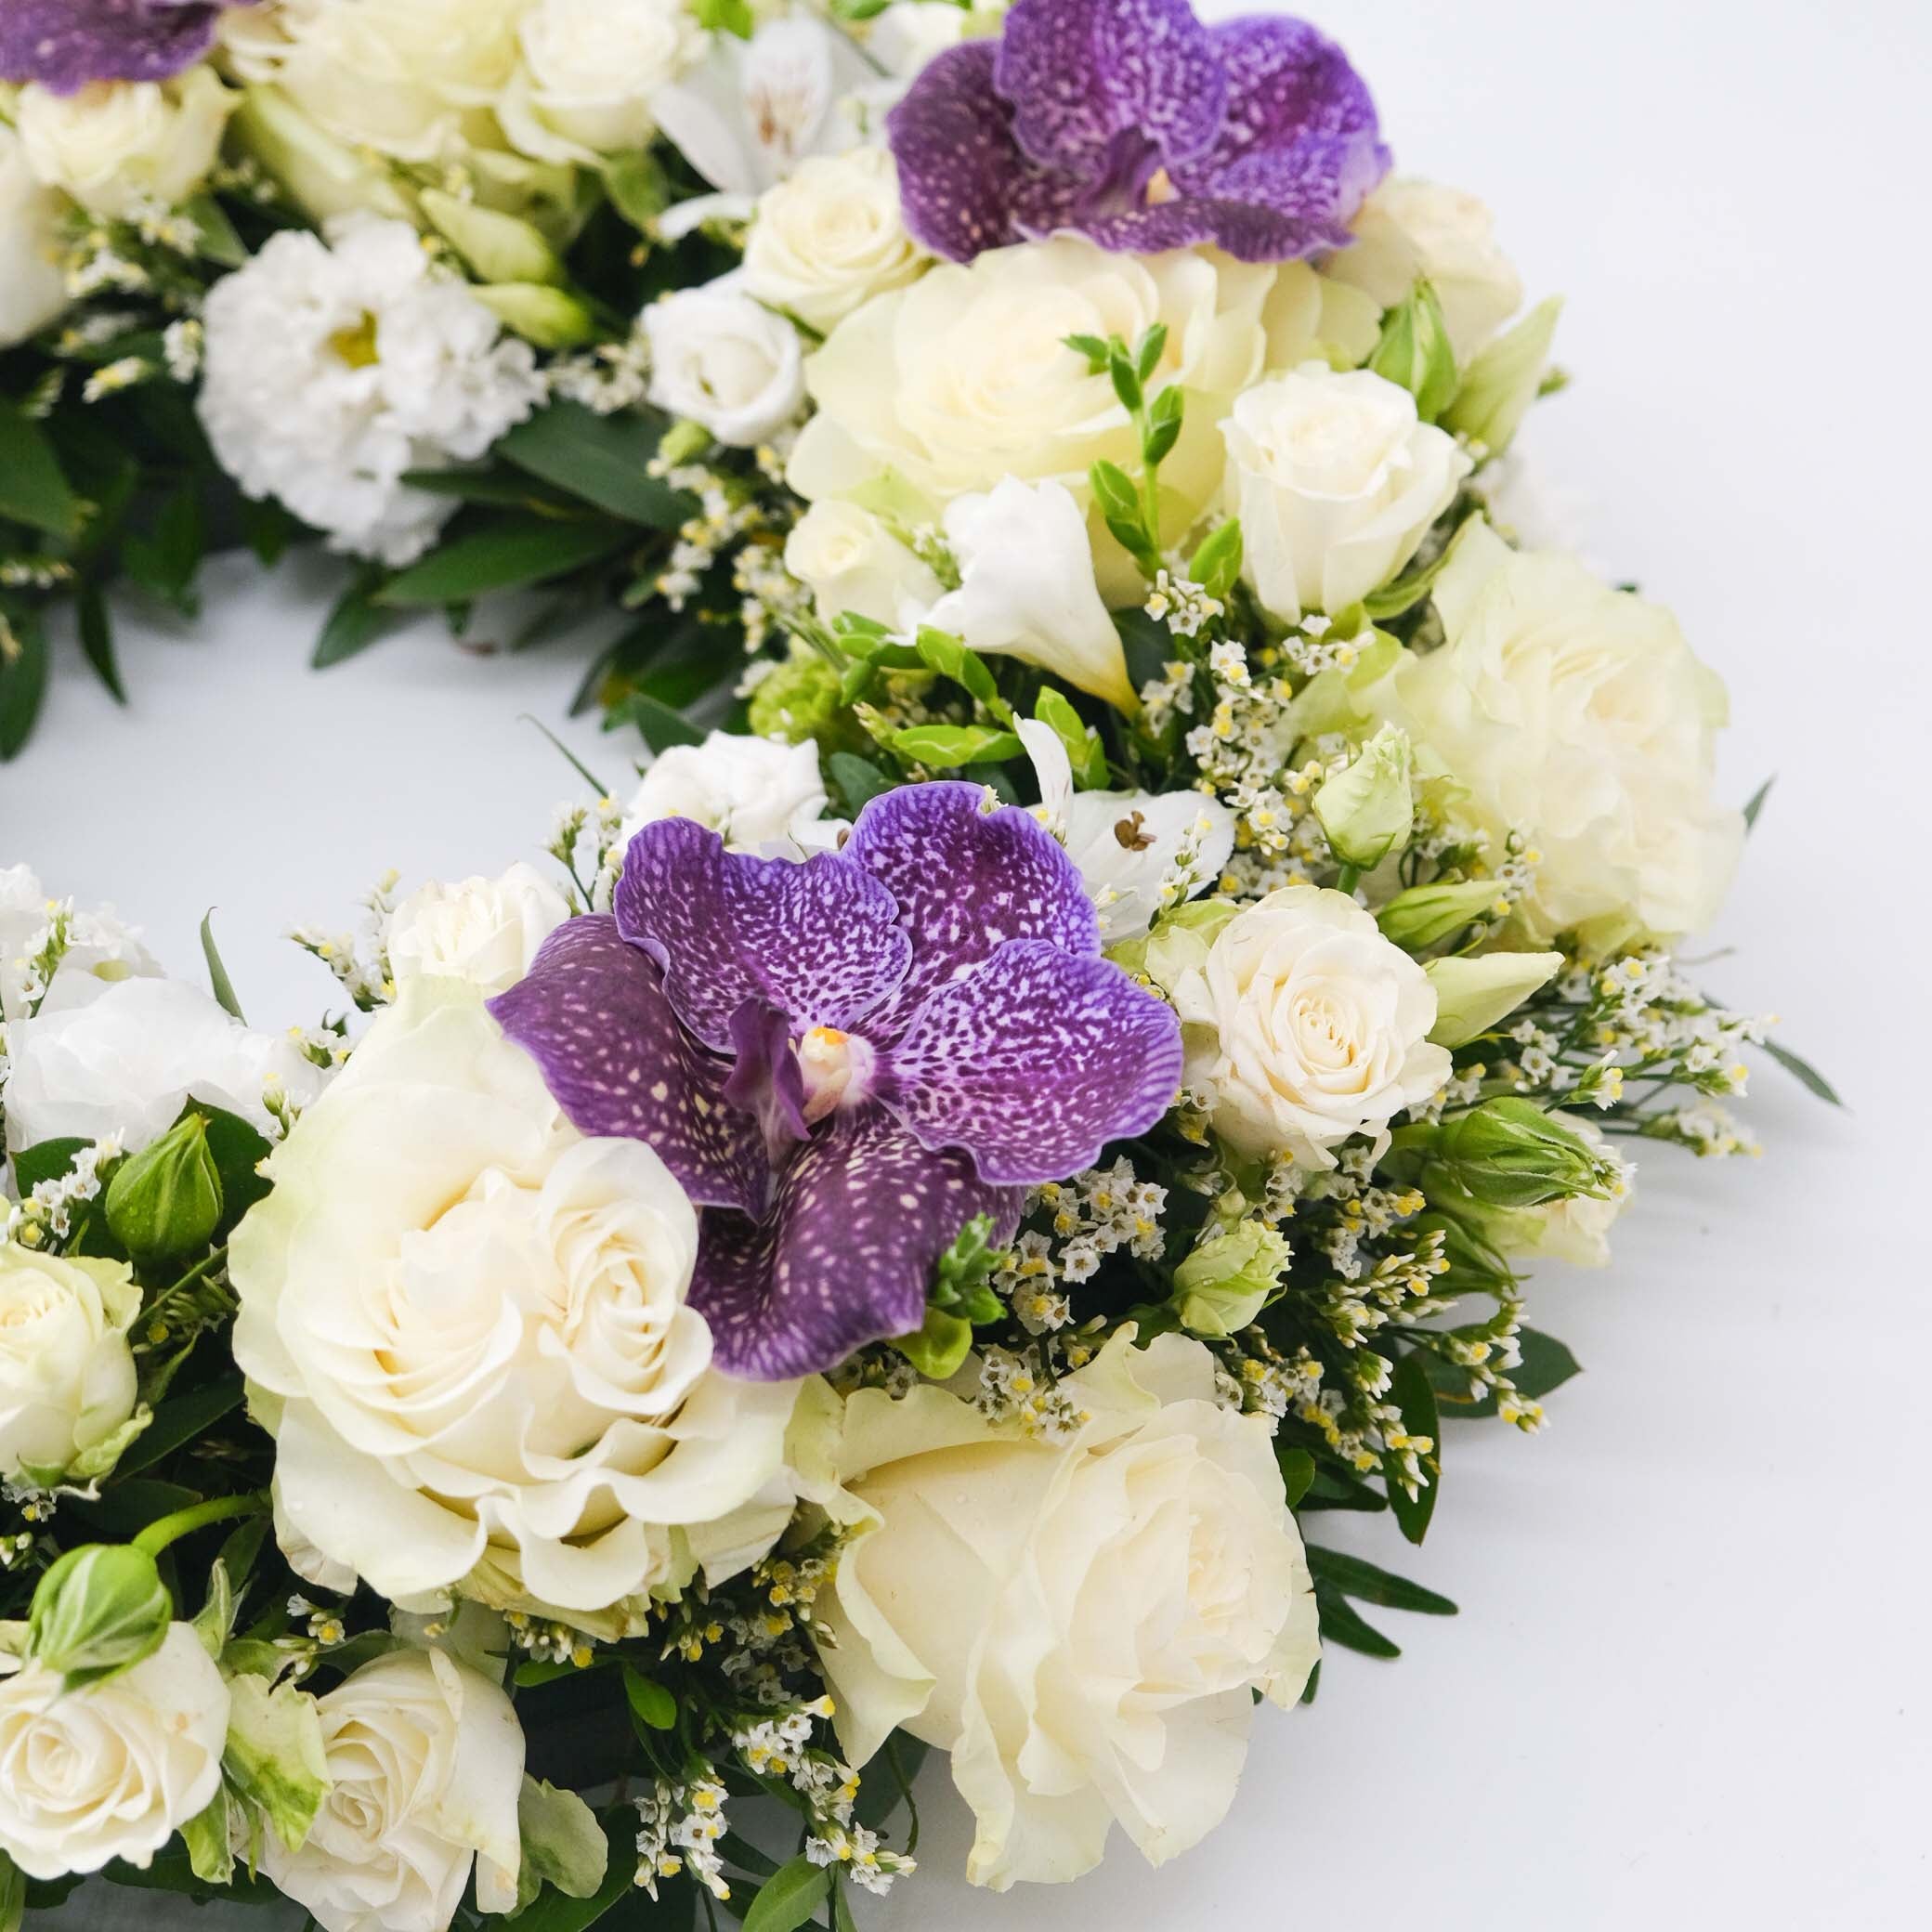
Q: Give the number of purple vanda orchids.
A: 3